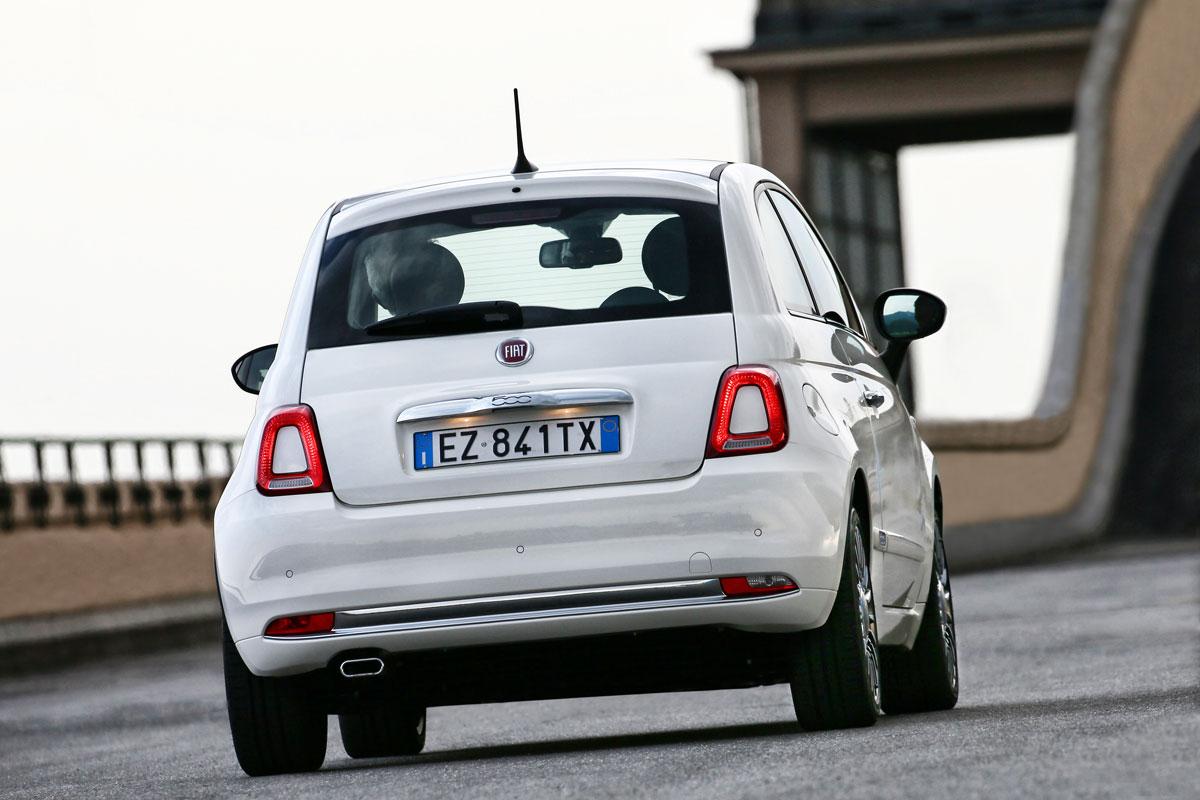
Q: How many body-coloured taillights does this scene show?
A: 2